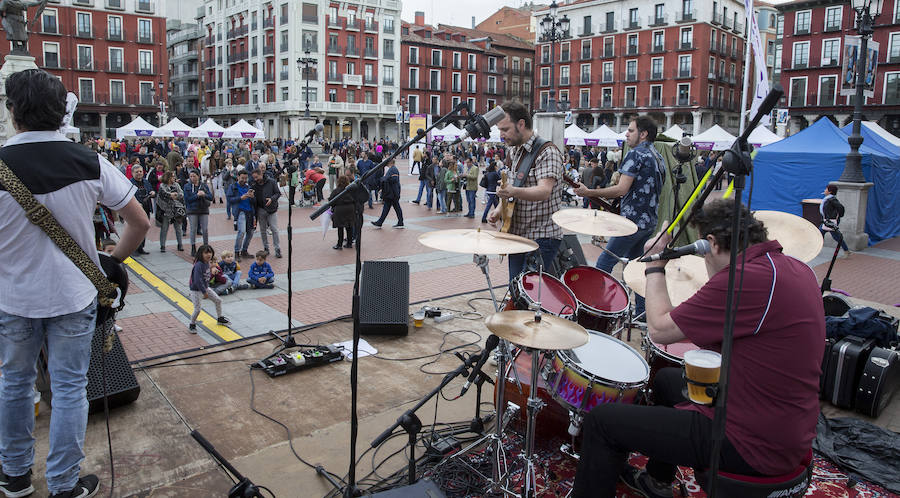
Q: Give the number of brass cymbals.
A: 5